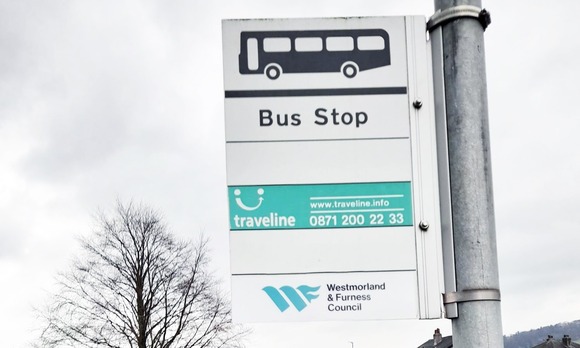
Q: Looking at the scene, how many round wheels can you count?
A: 2